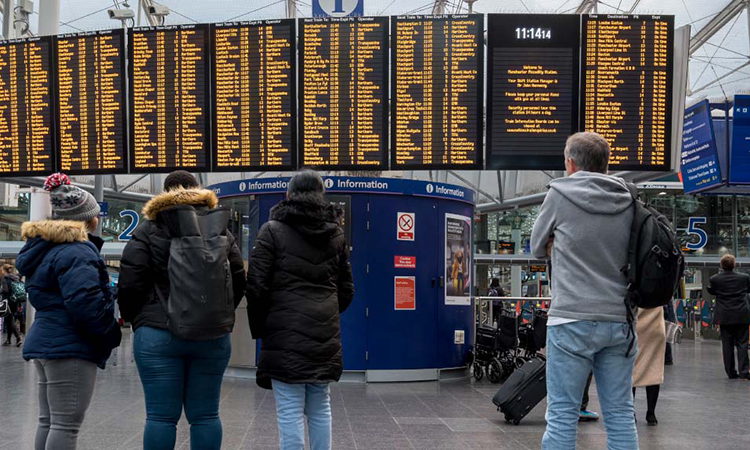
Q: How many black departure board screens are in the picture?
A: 8